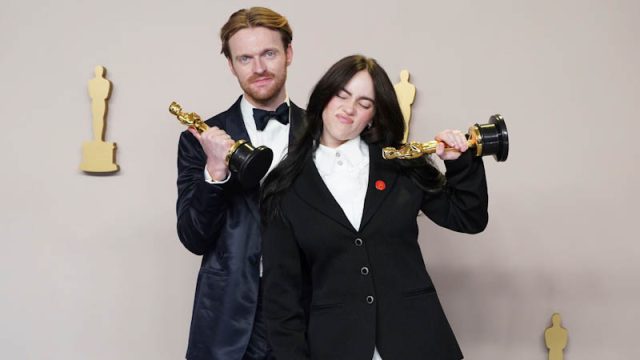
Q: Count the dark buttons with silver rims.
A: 3